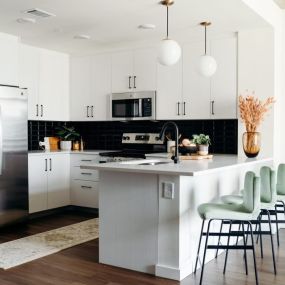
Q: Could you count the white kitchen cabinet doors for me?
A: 11